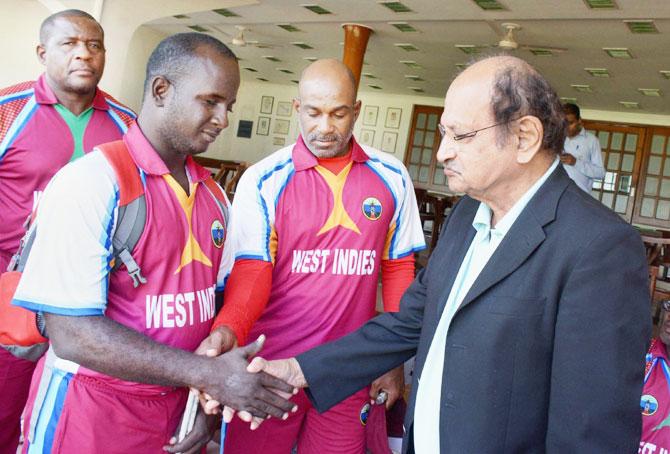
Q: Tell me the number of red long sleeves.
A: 2